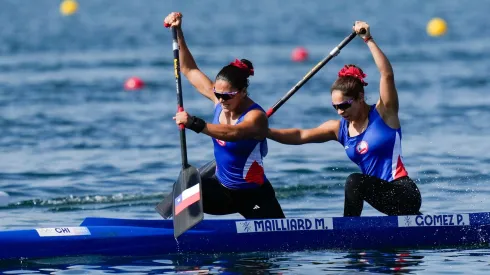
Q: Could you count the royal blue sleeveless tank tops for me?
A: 2